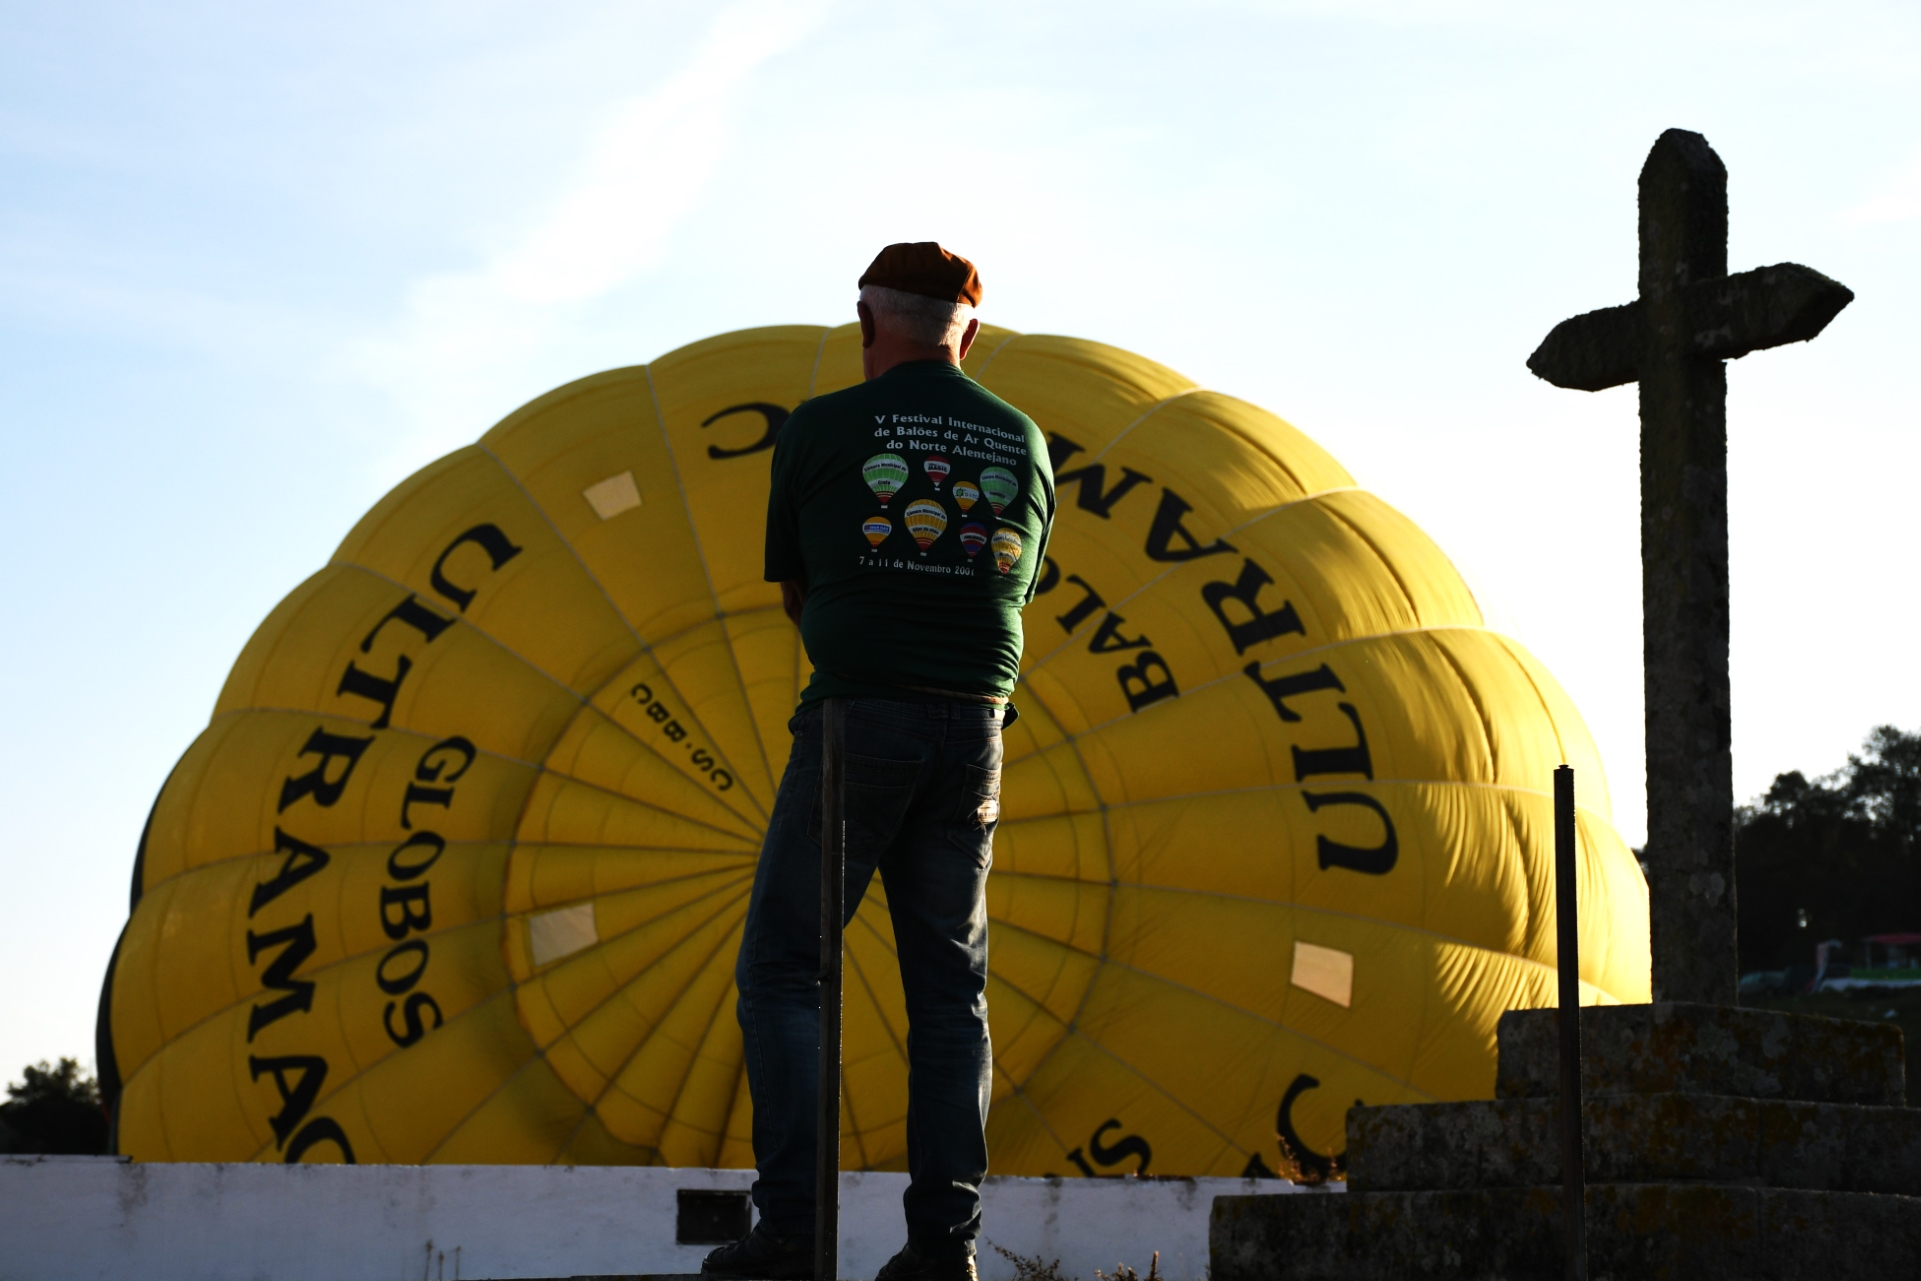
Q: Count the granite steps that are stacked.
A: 3